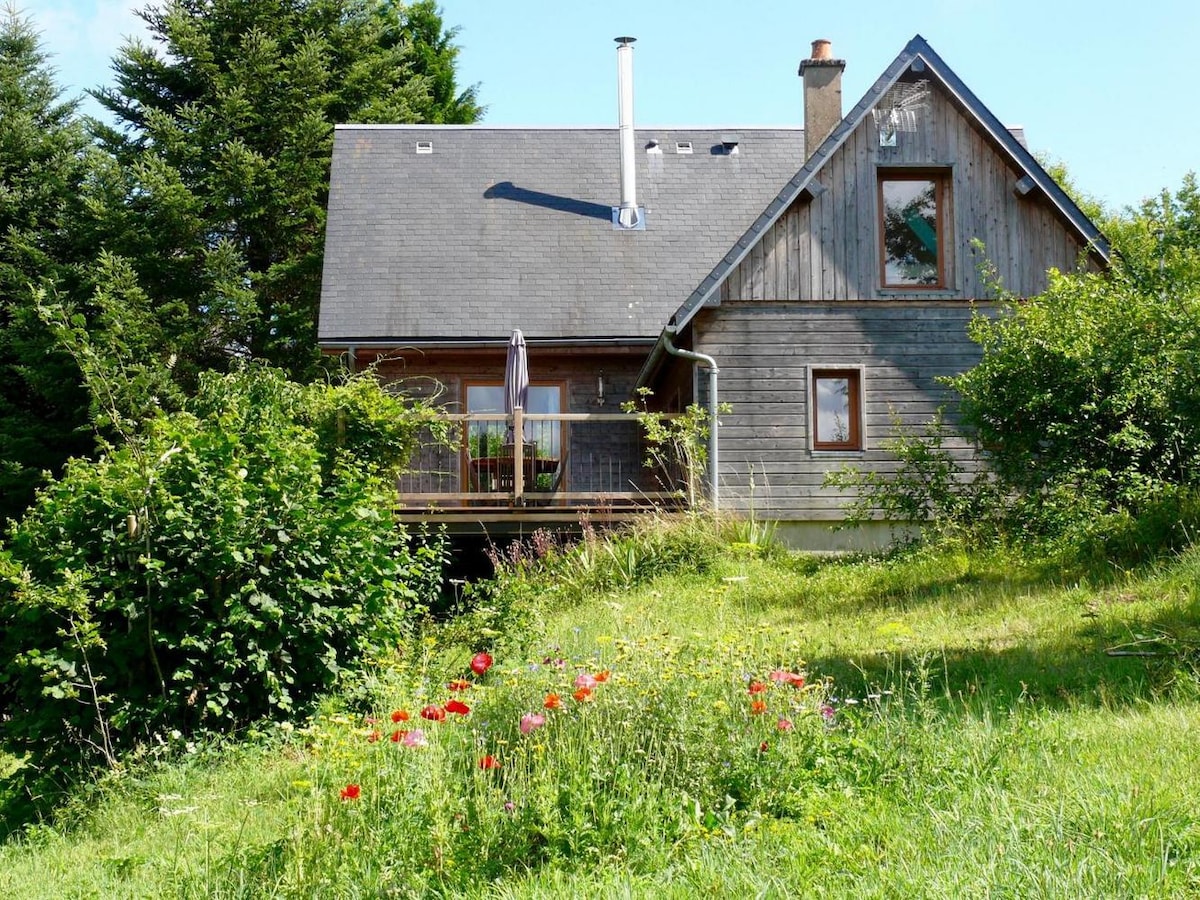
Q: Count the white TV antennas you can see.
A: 1